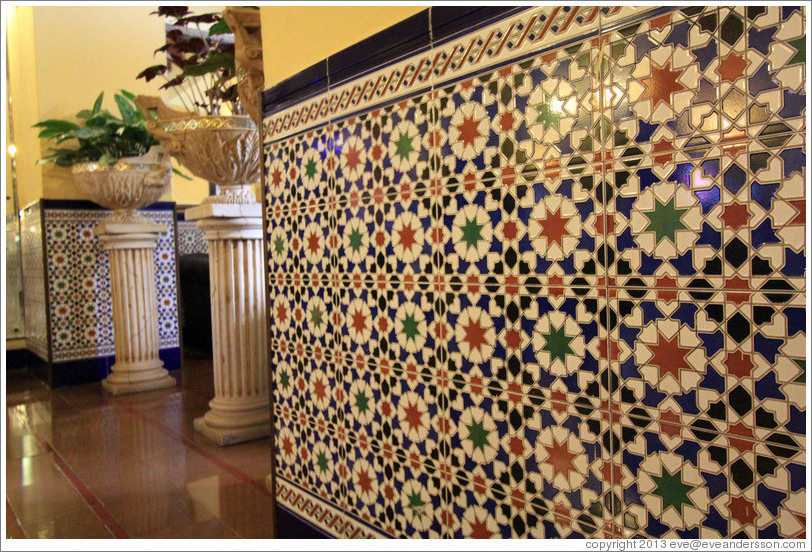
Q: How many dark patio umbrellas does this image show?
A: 0